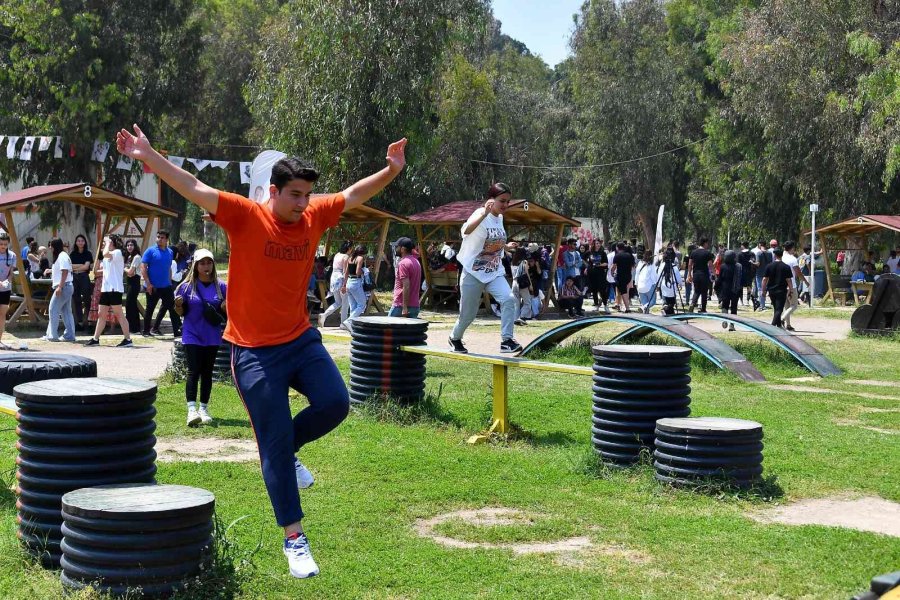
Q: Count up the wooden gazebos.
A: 4